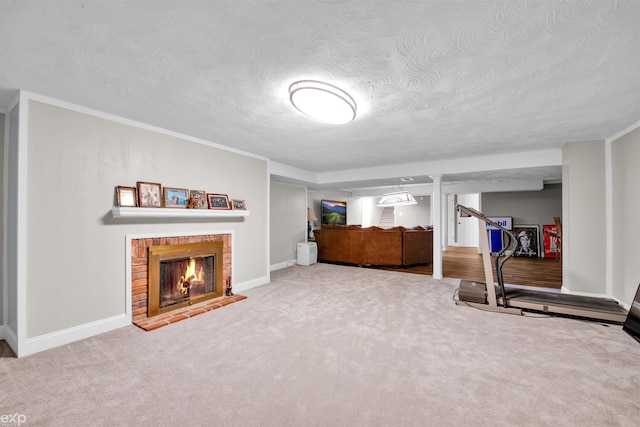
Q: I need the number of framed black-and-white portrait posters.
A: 1